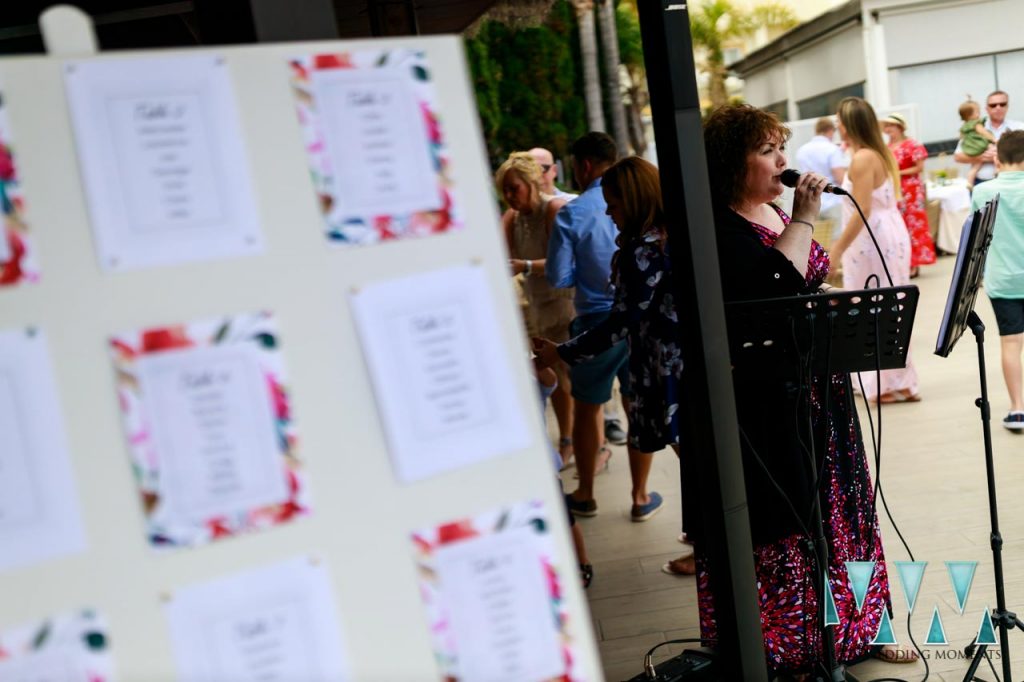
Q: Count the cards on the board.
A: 9